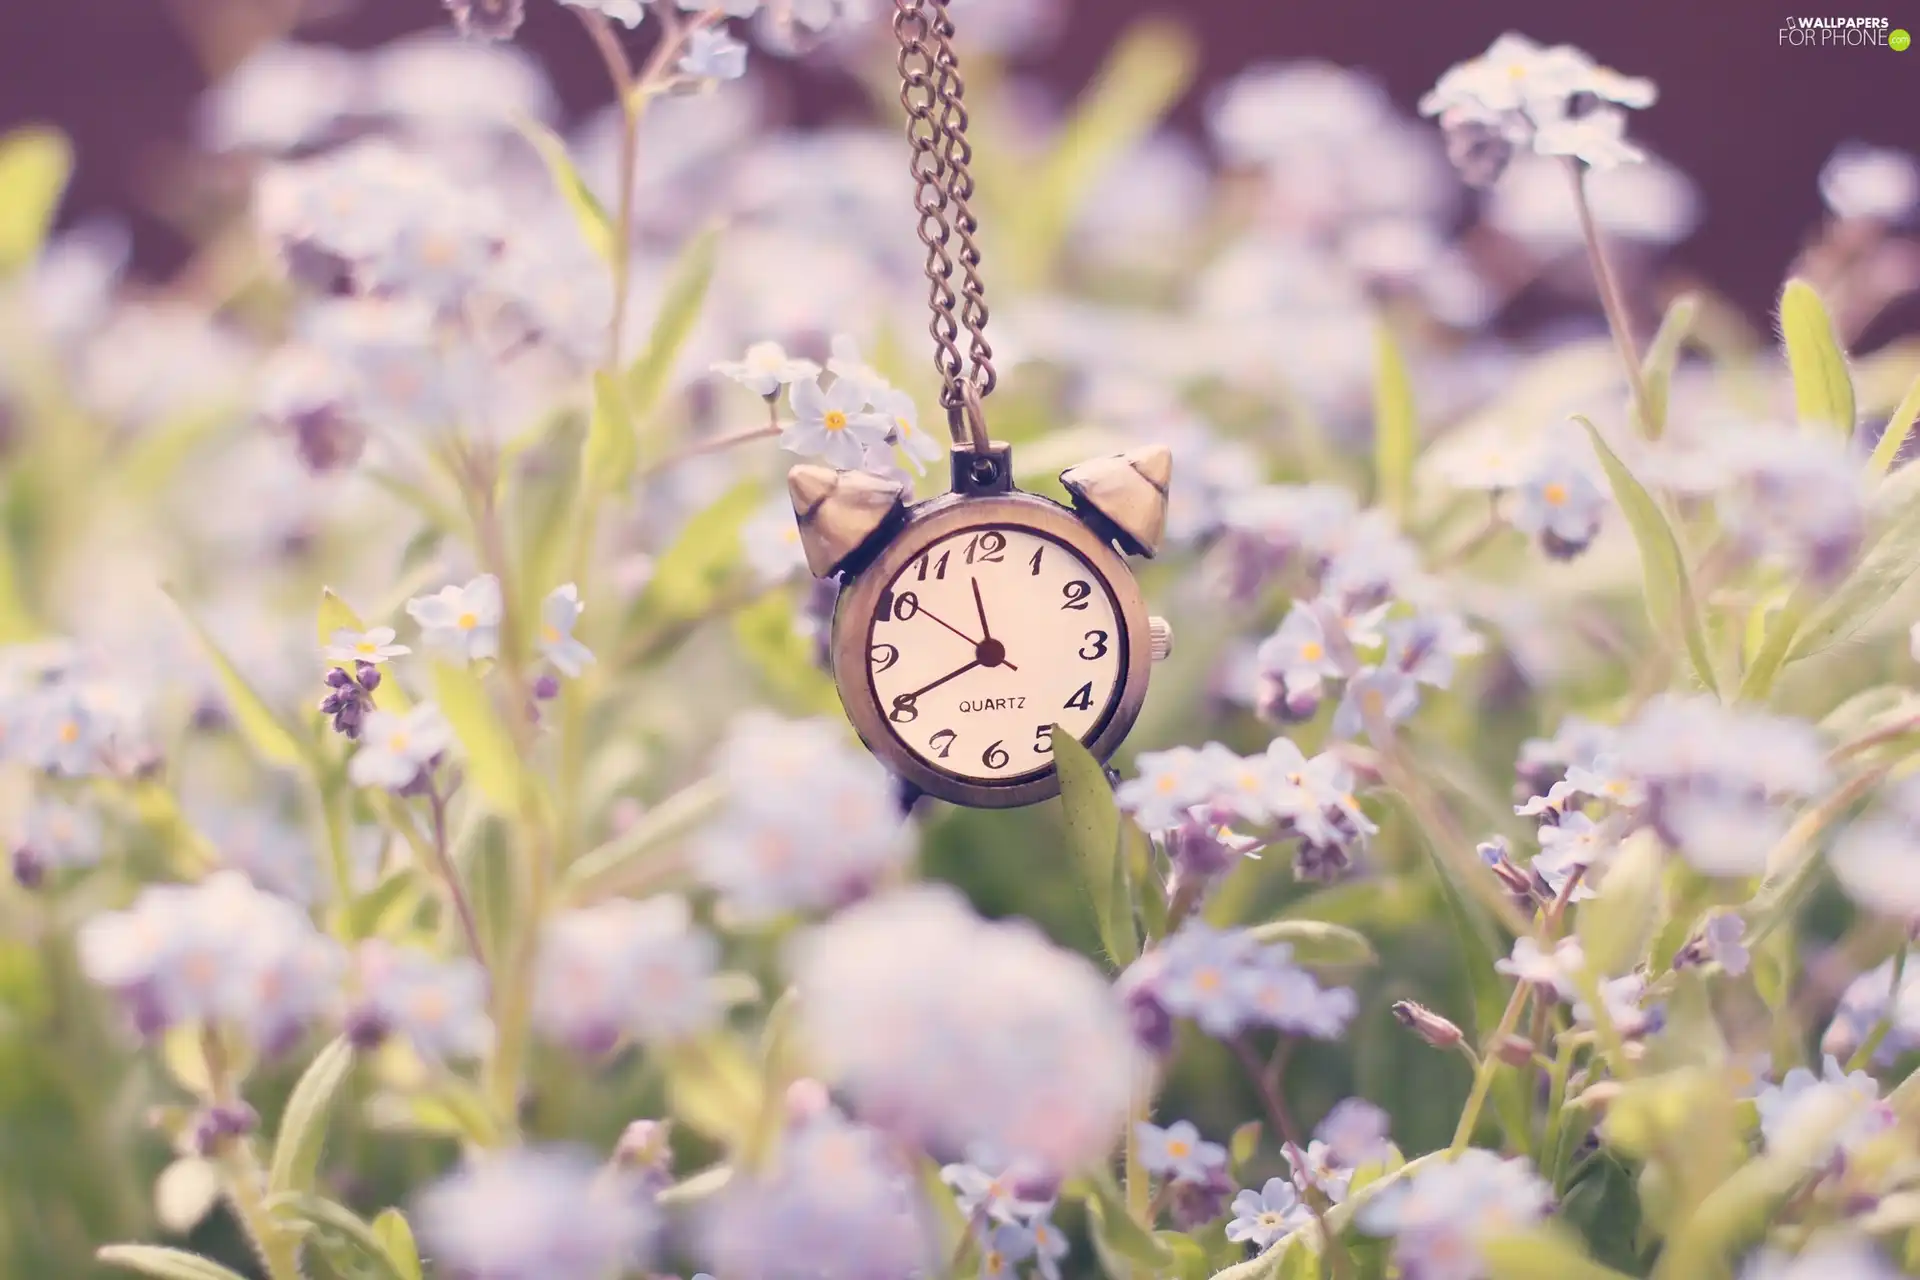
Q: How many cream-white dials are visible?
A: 1